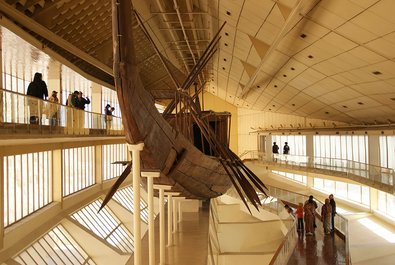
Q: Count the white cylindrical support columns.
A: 6